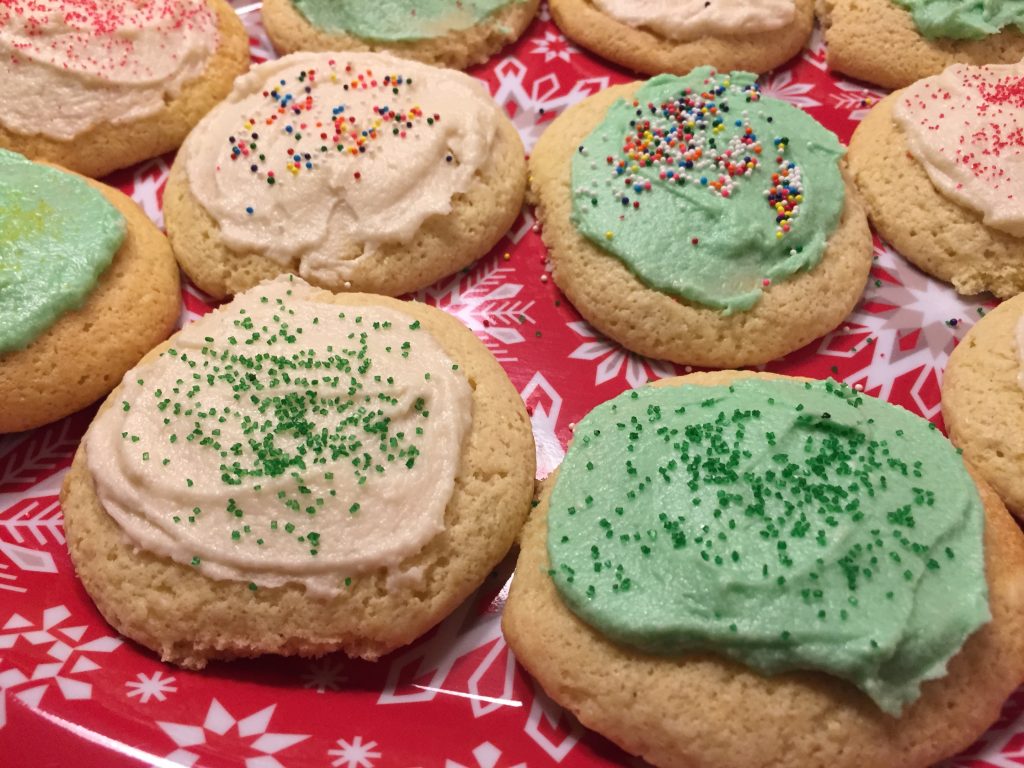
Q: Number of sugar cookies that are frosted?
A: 11